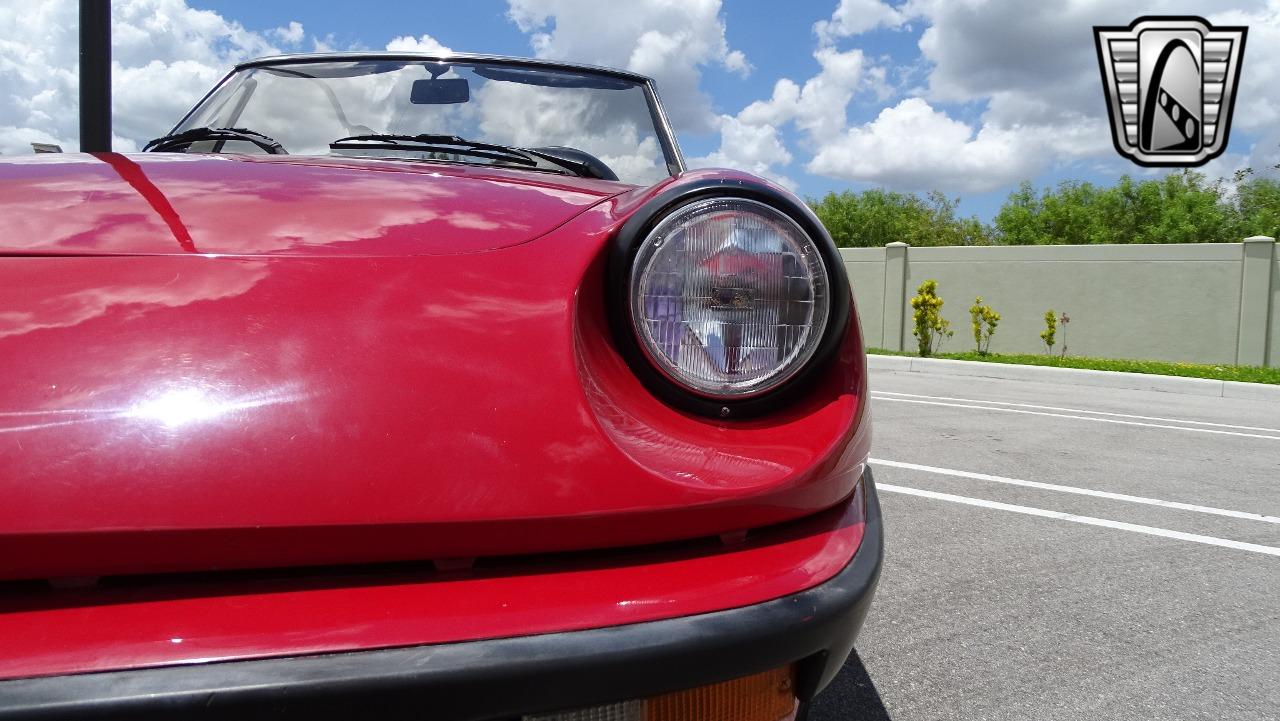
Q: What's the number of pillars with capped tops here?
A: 2